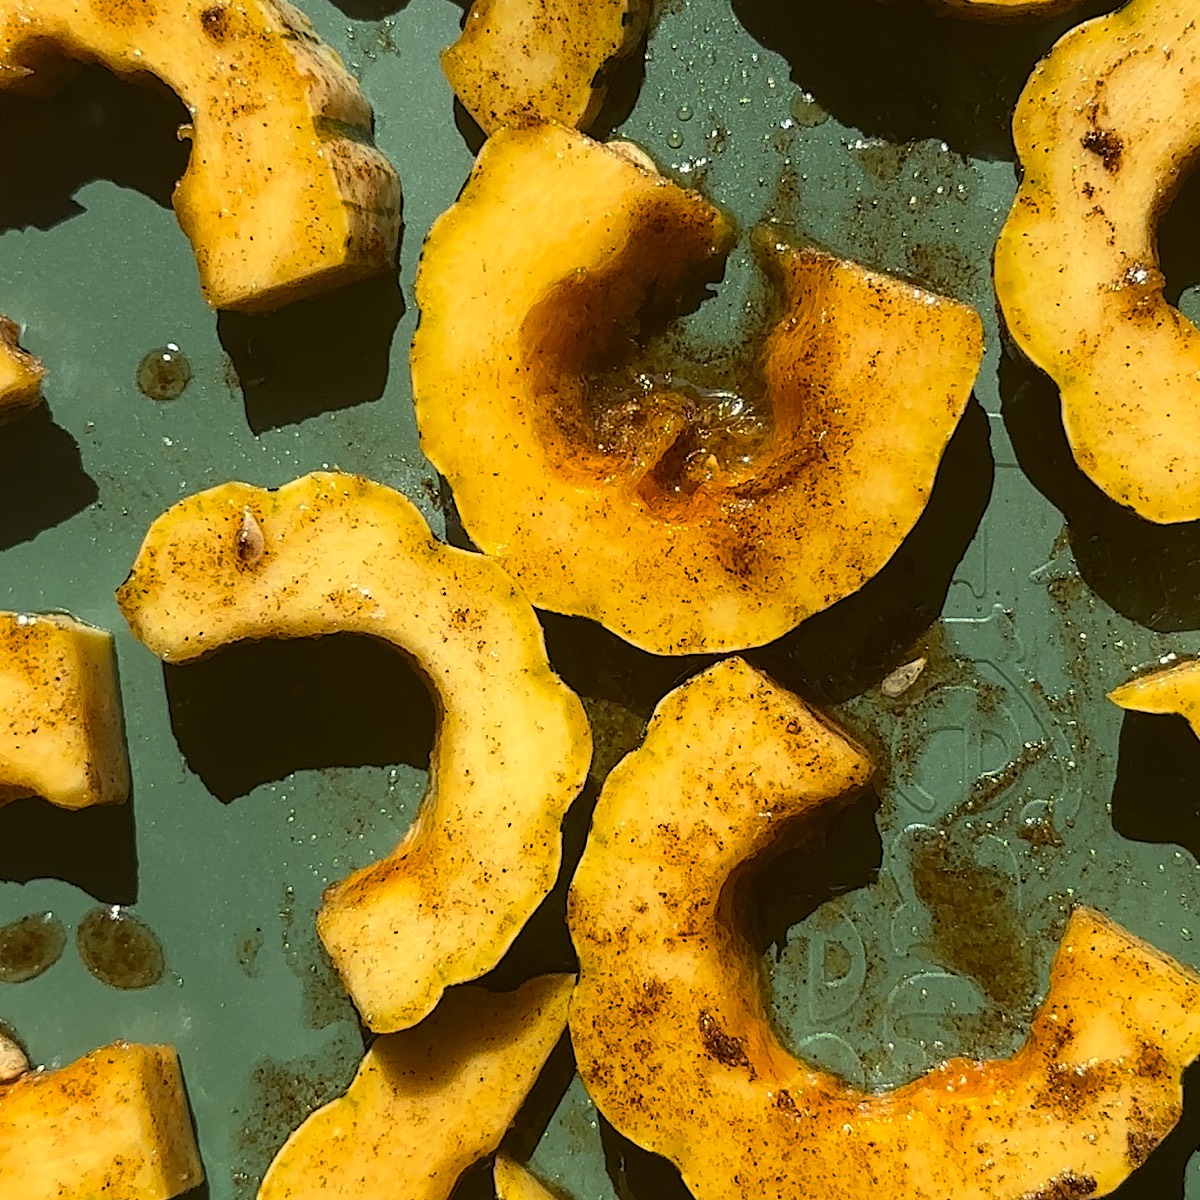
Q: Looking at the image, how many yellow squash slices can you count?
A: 13